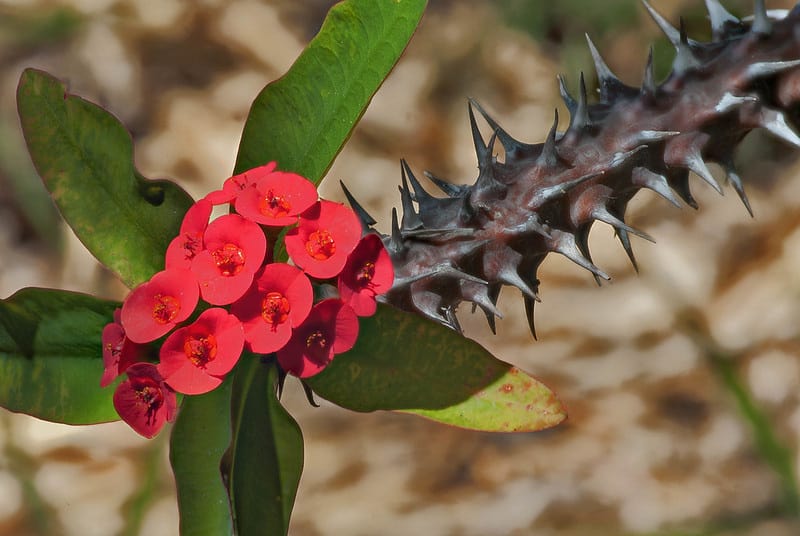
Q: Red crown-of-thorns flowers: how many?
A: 12